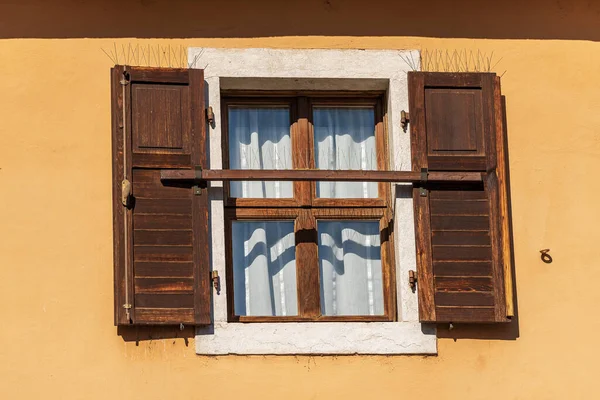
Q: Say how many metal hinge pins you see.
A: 4